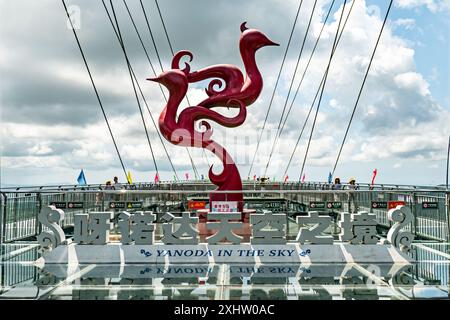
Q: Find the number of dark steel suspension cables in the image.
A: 12